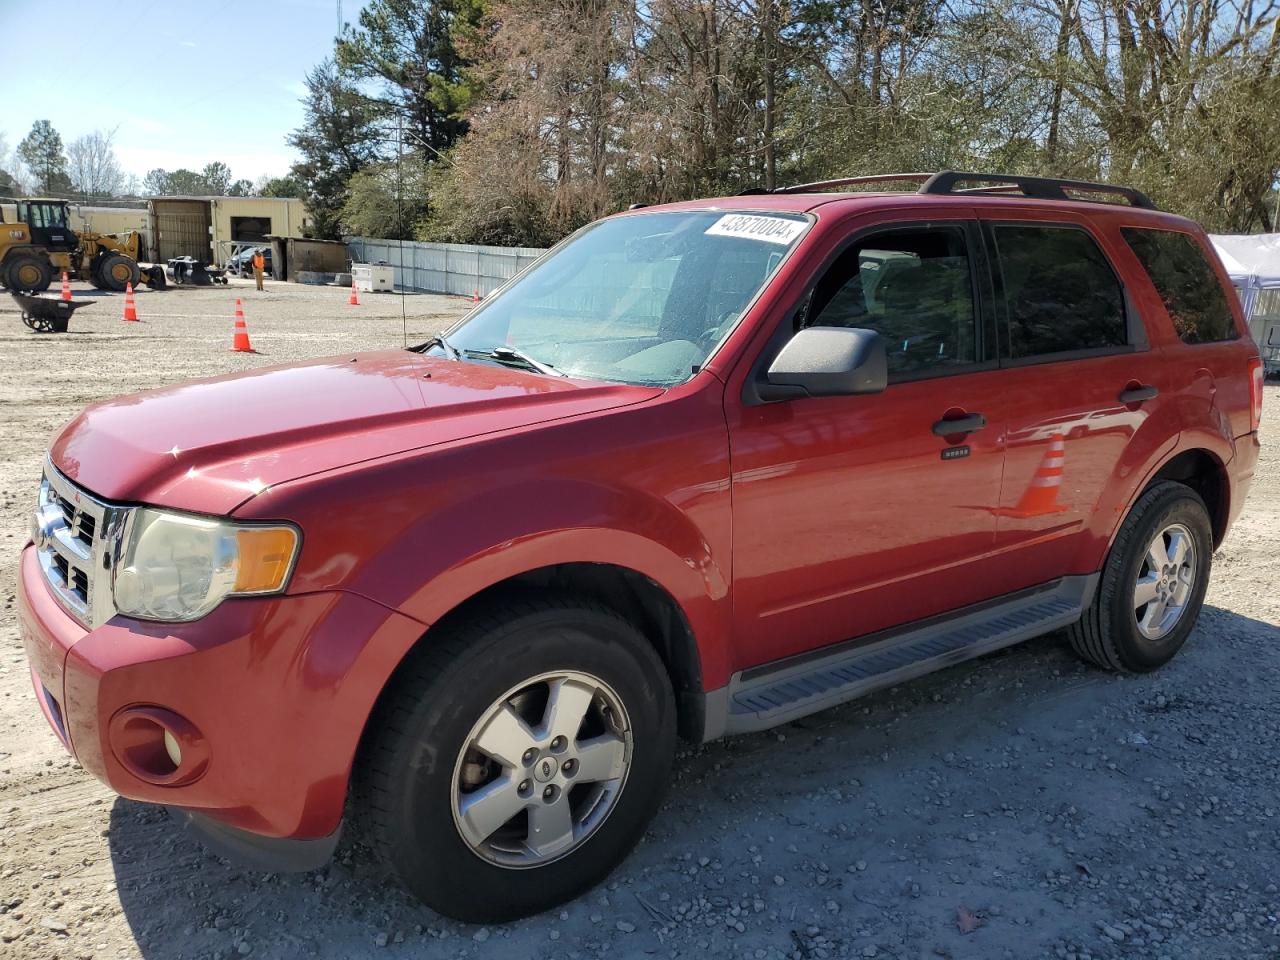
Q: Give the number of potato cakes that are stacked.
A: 0